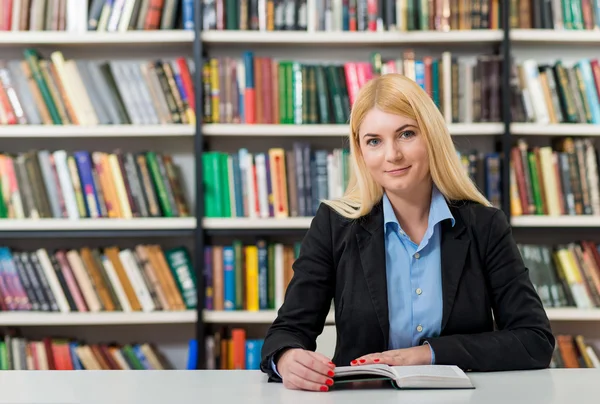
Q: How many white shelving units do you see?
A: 3